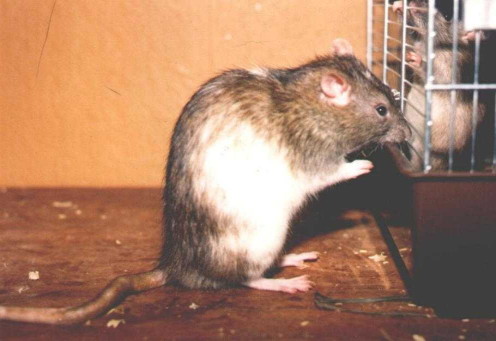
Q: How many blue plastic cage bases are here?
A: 0